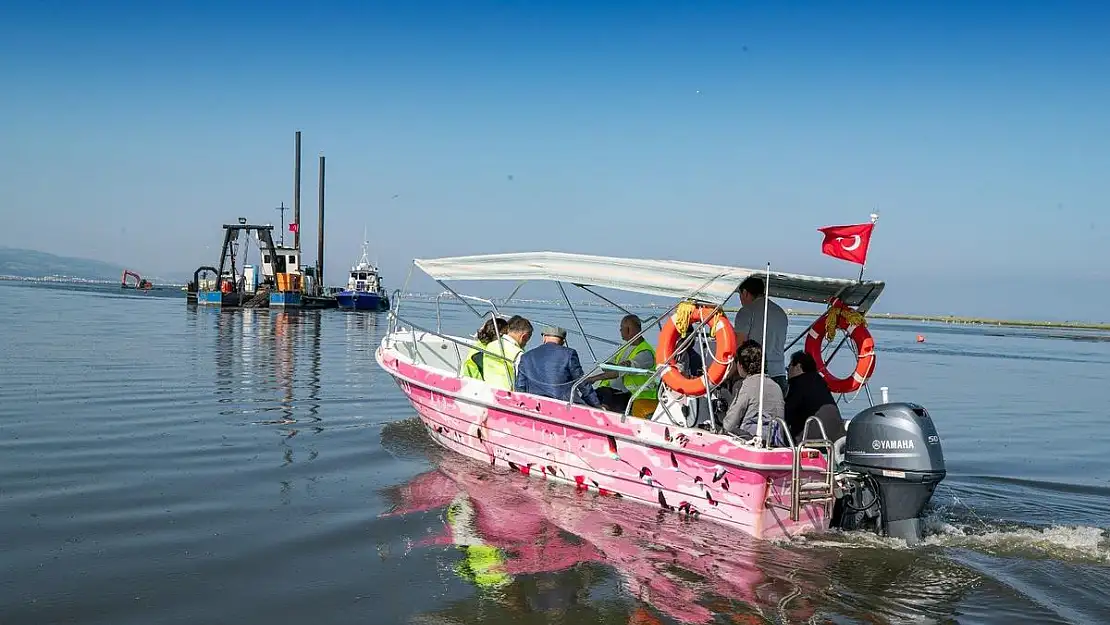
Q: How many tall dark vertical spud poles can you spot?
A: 2